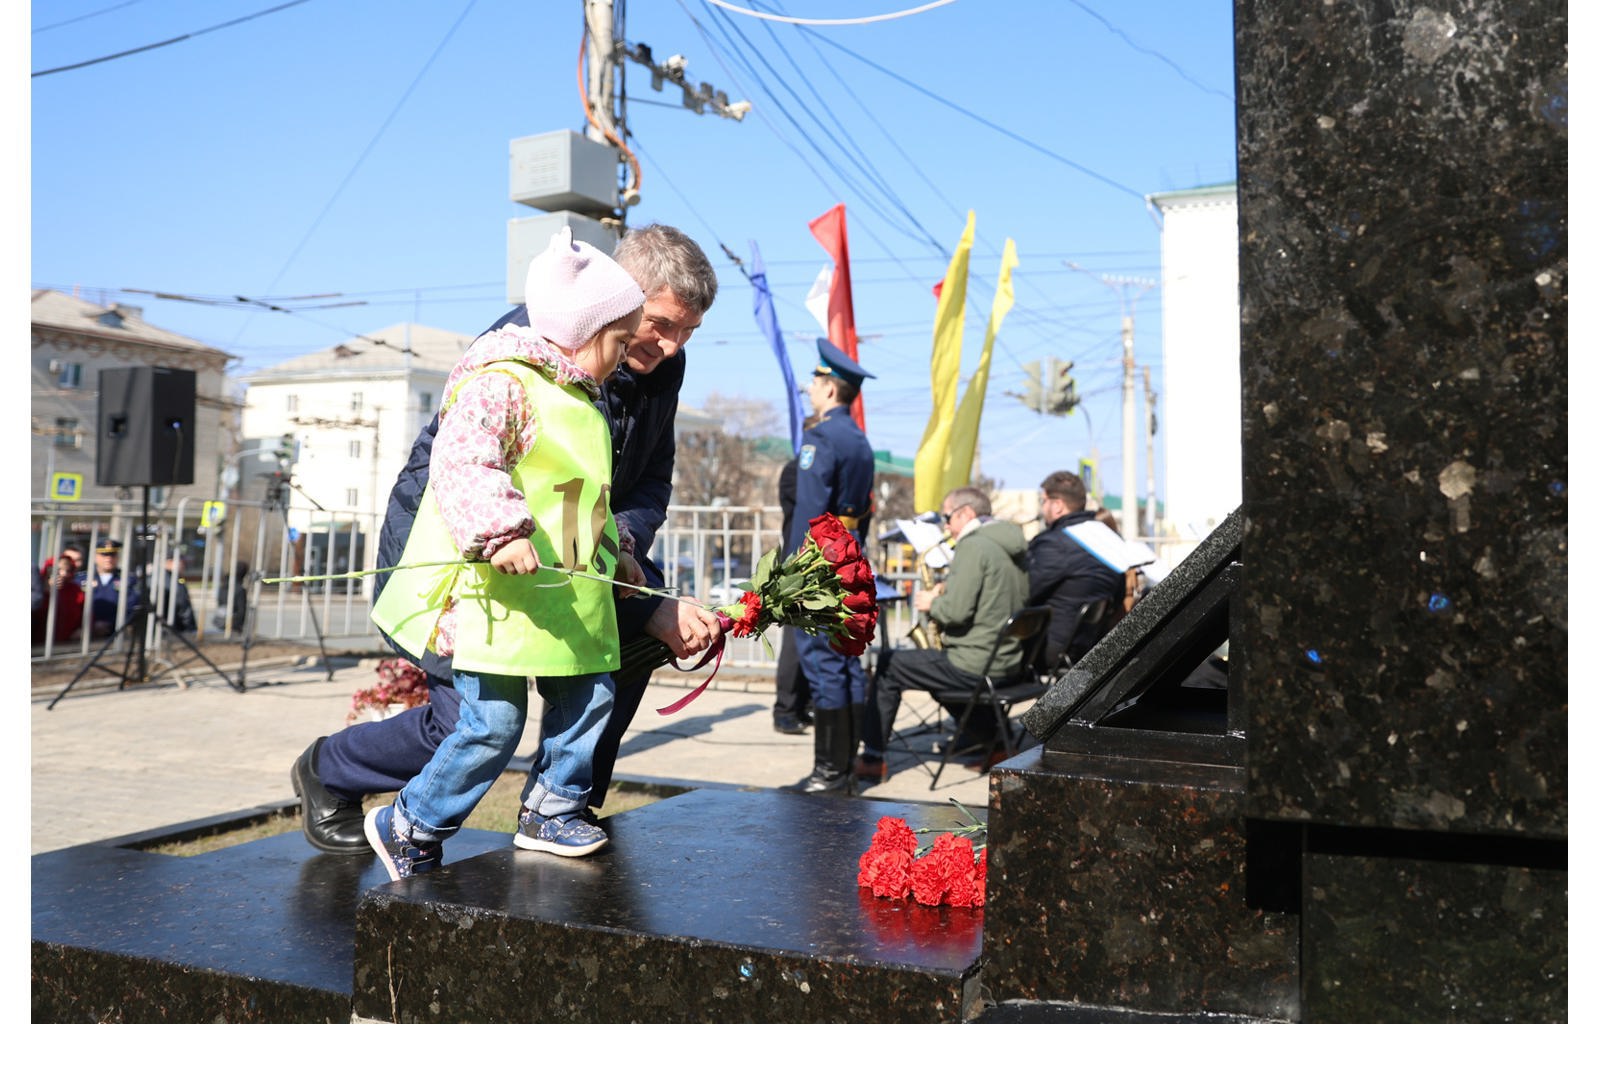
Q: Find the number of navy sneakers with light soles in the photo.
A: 2